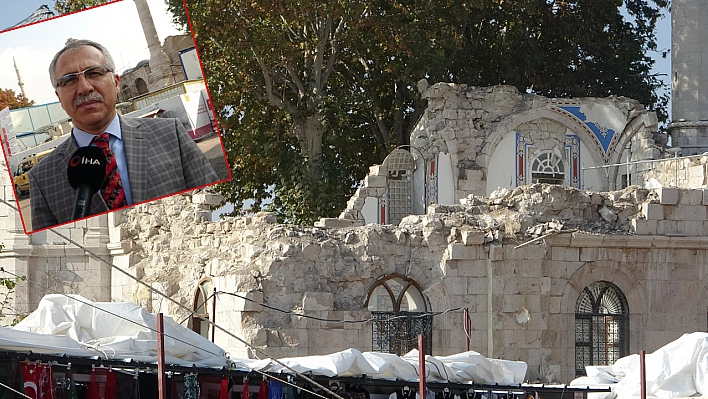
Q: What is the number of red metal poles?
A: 5